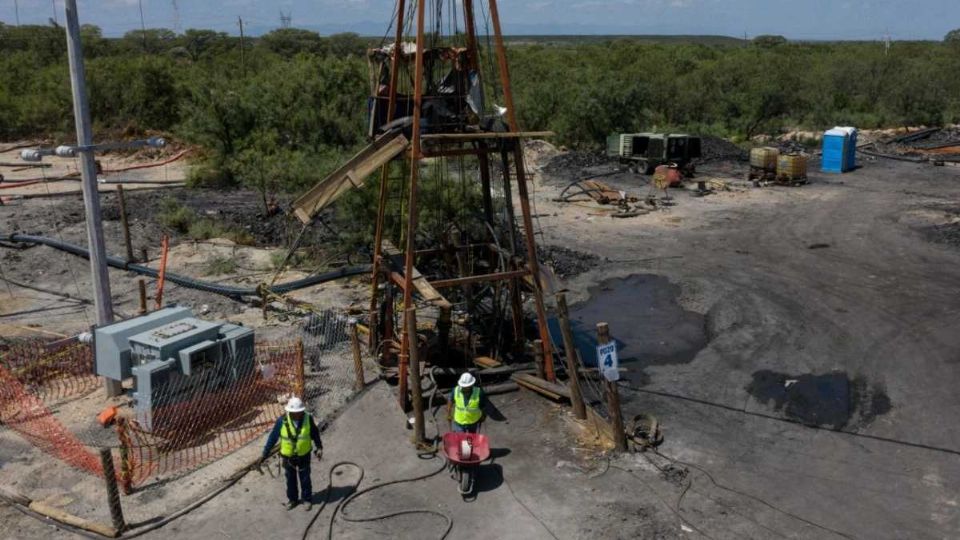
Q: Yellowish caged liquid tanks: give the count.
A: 2